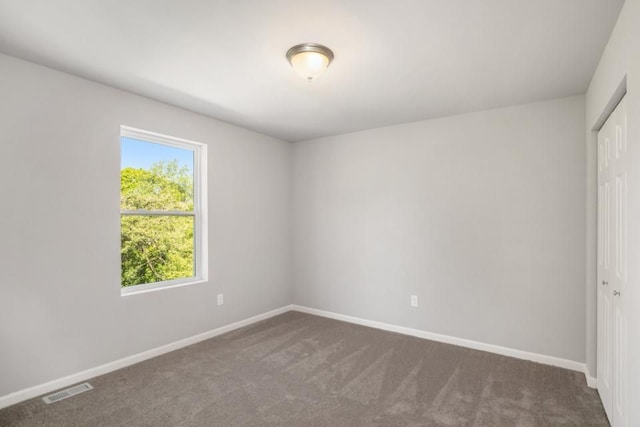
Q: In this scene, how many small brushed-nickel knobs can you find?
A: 2